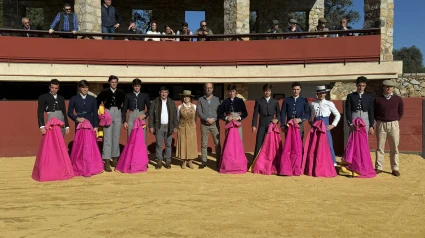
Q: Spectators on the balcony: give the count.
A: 12